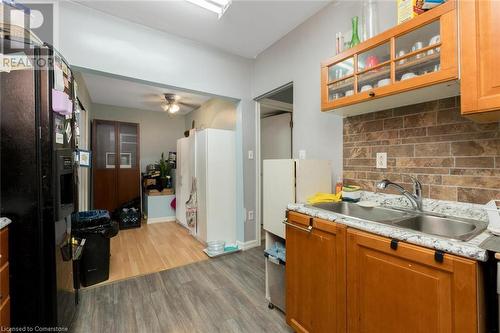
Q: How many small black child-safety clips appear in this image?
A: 2